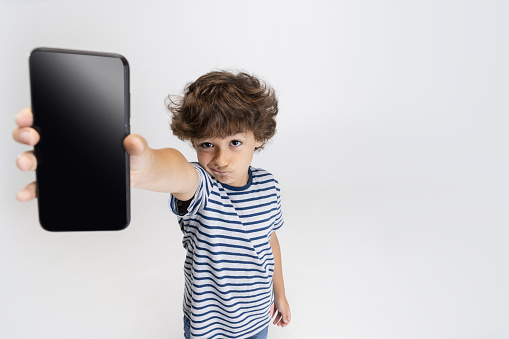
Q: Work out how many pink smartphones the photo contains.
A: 0